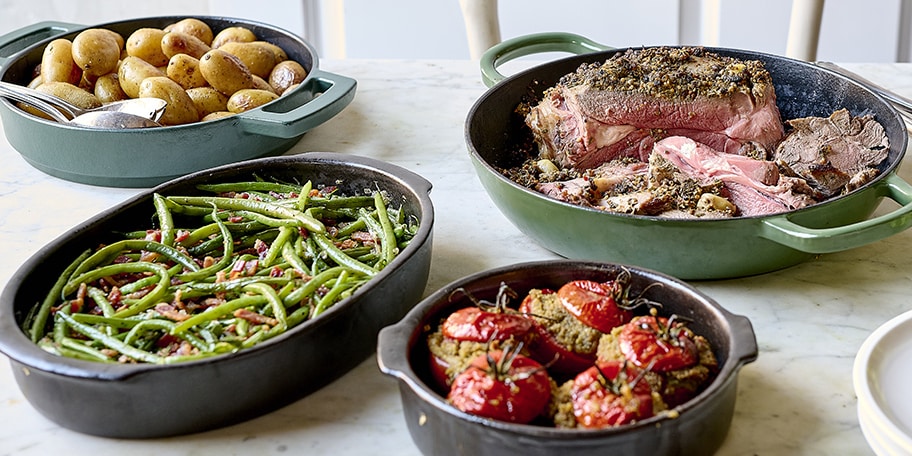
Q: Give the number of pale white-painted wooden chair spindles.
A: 2